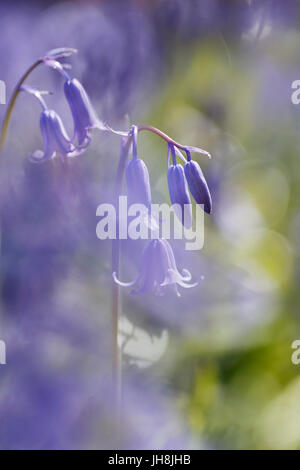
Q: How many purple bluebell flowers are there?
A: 6